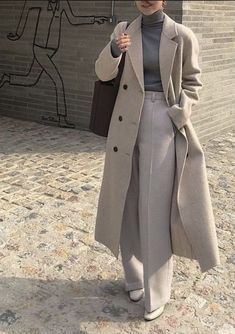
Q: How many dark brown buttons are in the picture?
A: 3